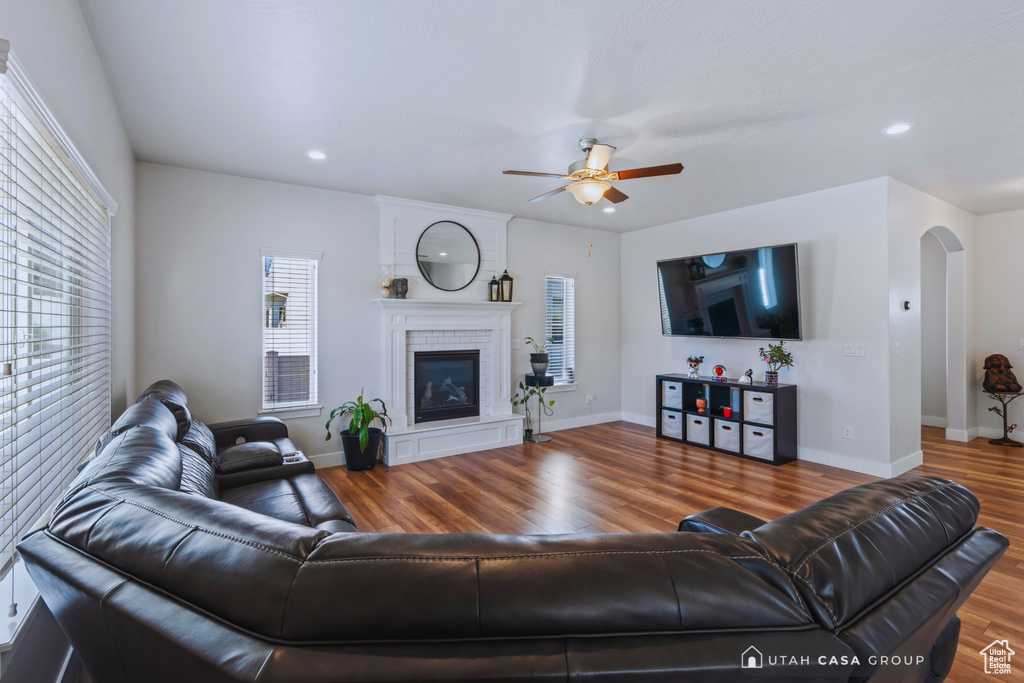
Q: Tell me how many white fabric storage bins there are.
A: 6